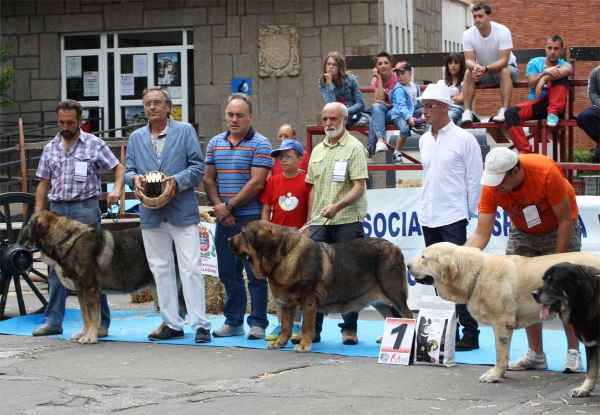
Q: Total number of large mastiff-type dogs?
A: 4